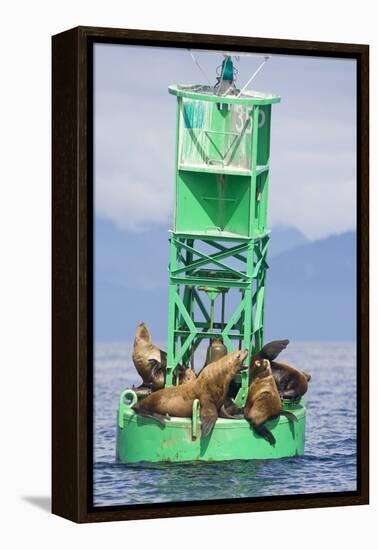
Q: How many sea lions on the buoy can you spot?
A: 5